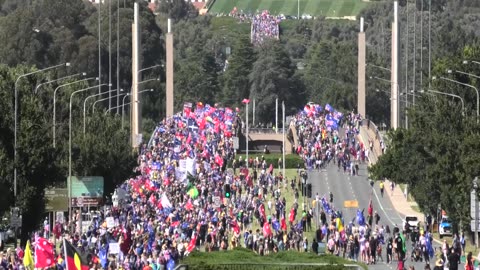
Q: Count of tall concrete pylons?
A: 4